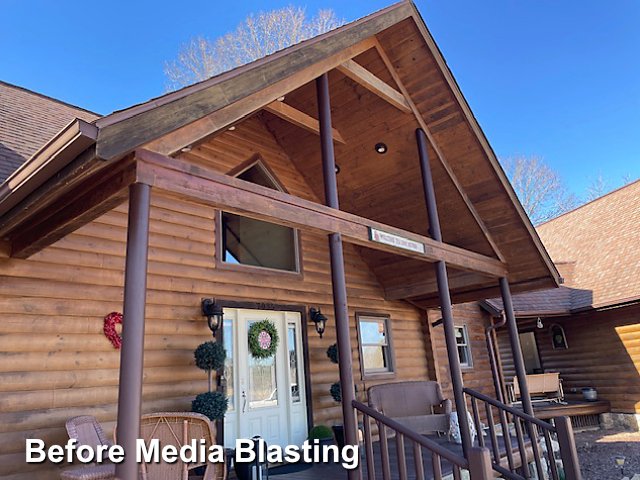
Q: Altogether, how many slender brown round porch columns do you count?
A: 4